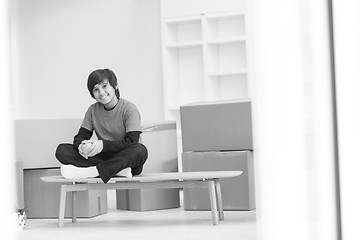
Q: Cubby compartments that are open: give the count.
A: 5